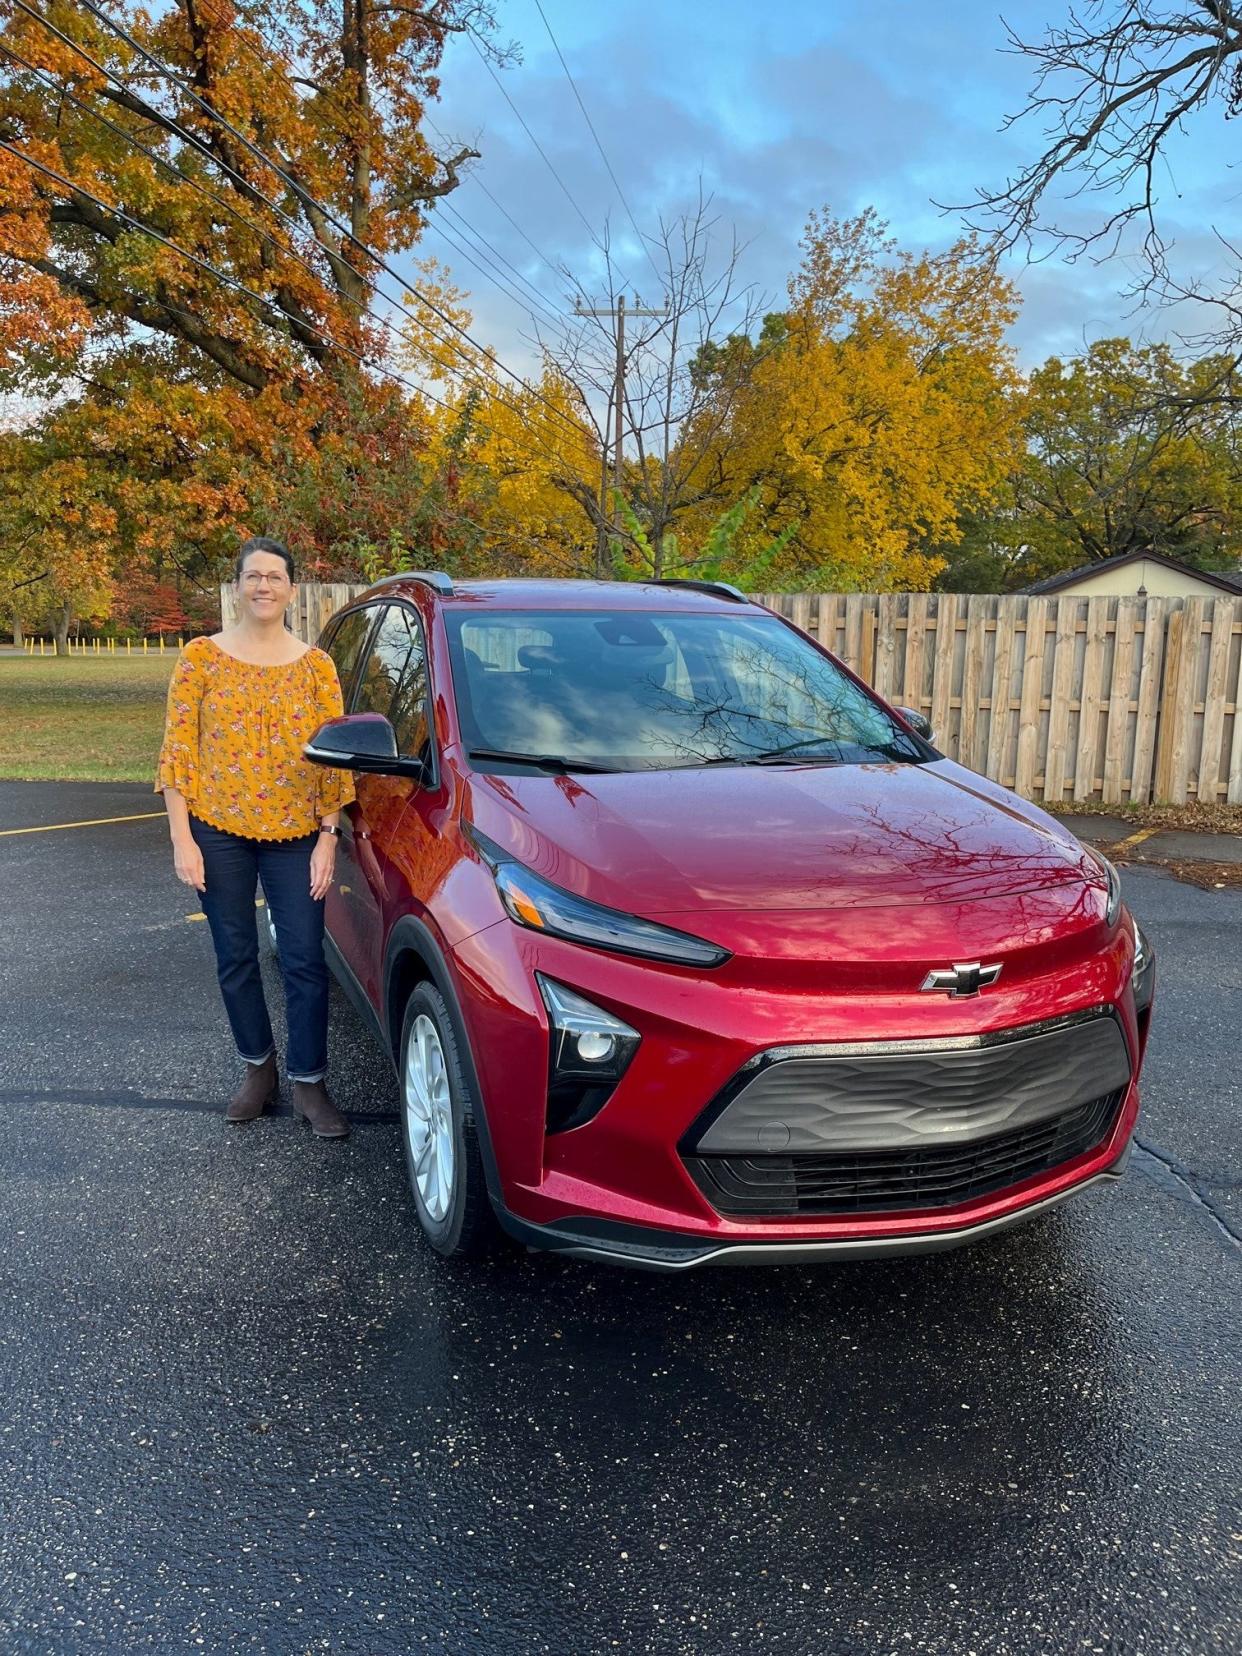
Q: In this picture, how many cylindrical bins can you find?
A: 0